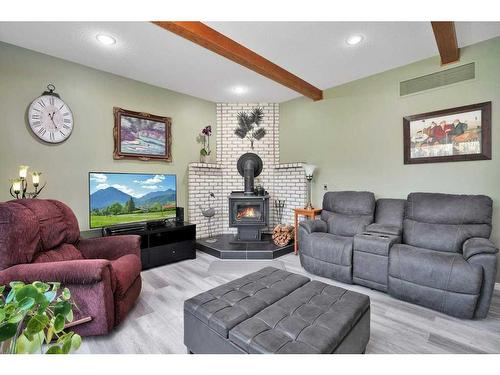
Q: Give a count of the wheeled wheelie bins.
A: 0